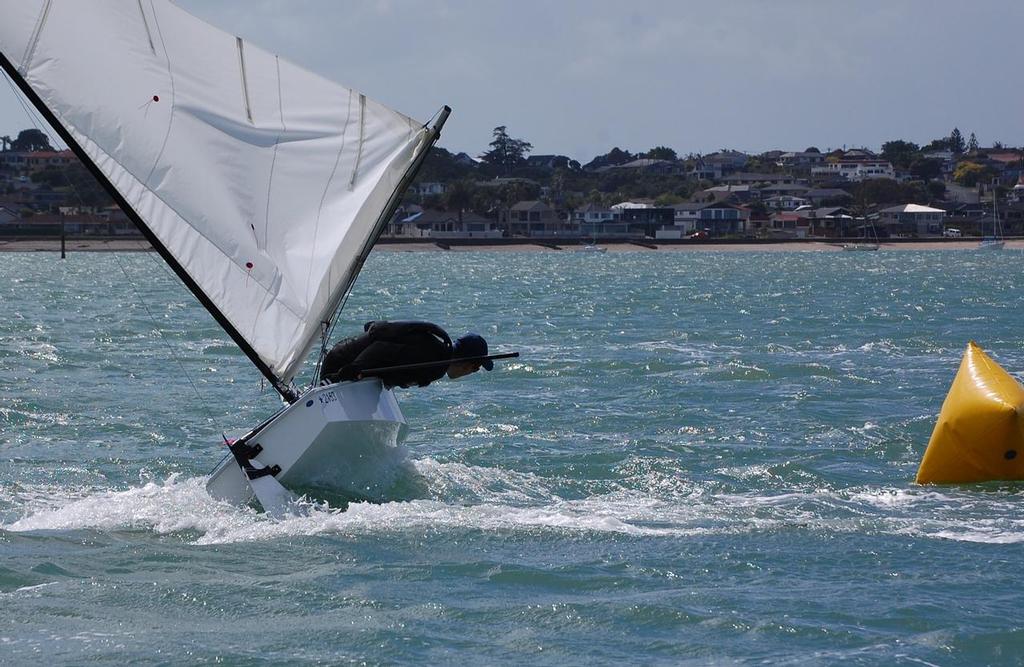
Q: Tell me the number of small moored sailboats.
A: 3